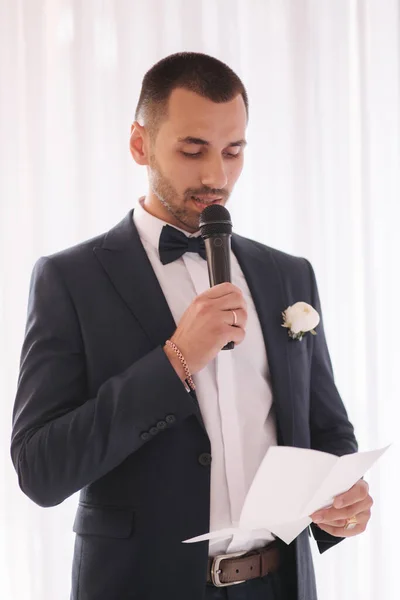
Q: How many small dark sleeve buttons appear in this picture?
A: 4